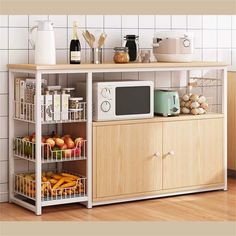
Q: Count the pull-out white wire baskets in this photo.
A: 3